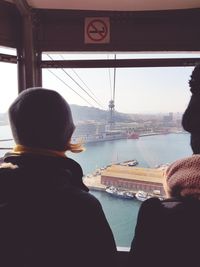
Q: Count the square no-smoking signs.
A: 1